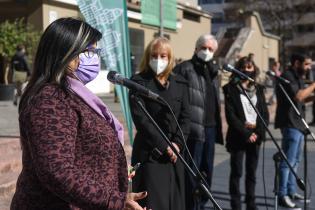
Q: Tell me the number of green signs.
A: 2